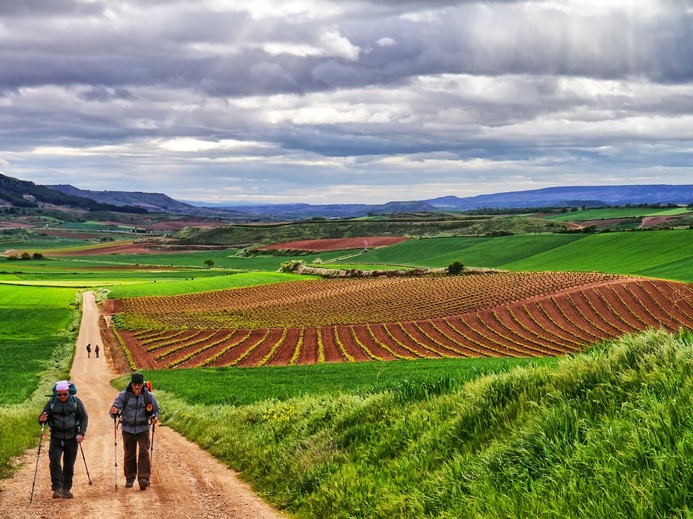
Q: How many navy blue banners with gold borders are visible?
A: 0